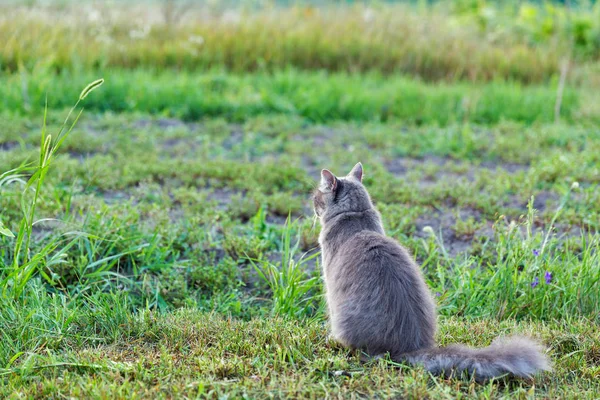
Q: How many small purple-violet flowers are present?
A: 3